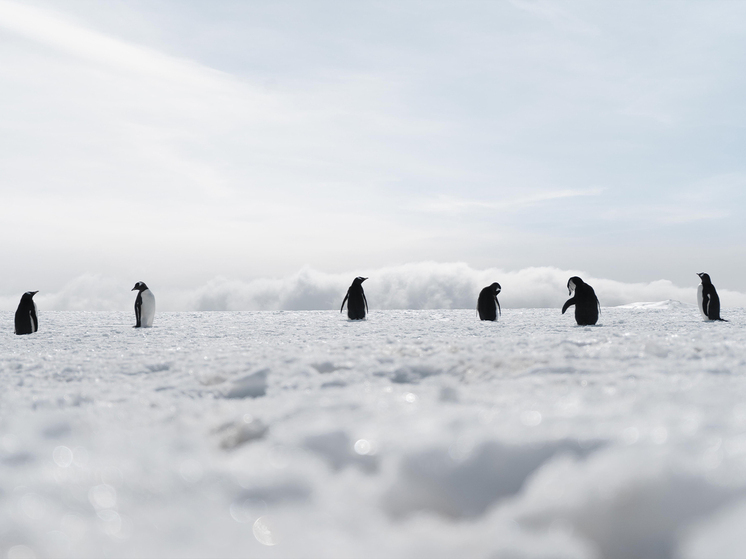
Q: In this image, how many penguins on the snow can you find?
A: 6